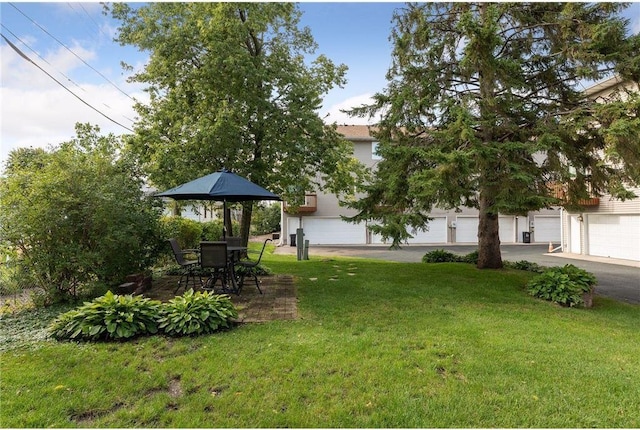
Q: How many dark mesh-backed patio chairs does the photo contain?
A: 4